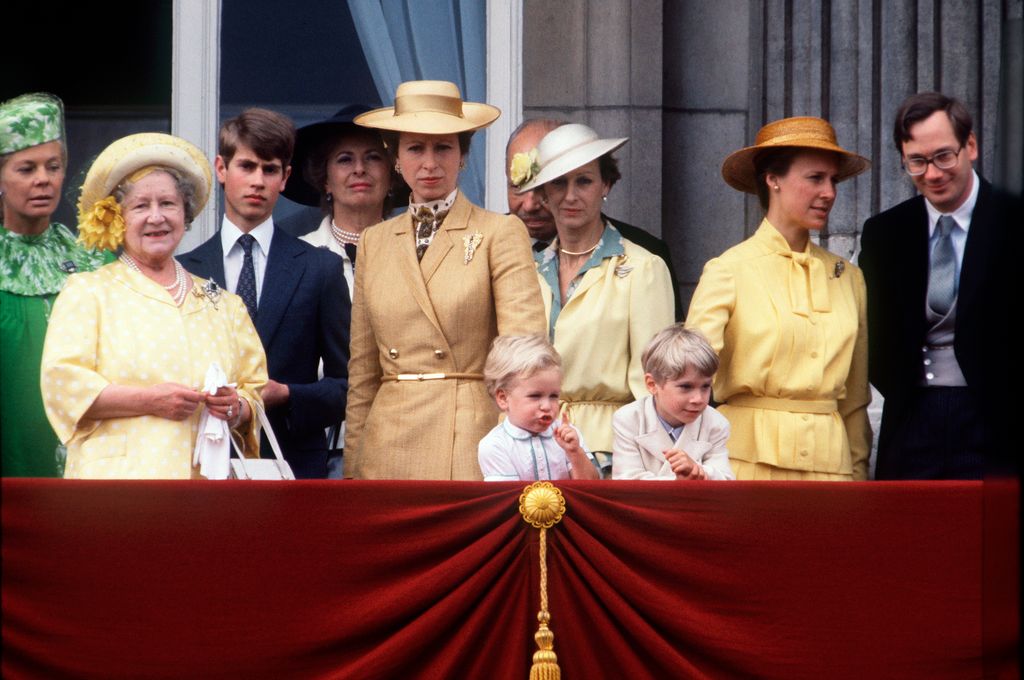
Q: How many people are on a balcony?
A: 11